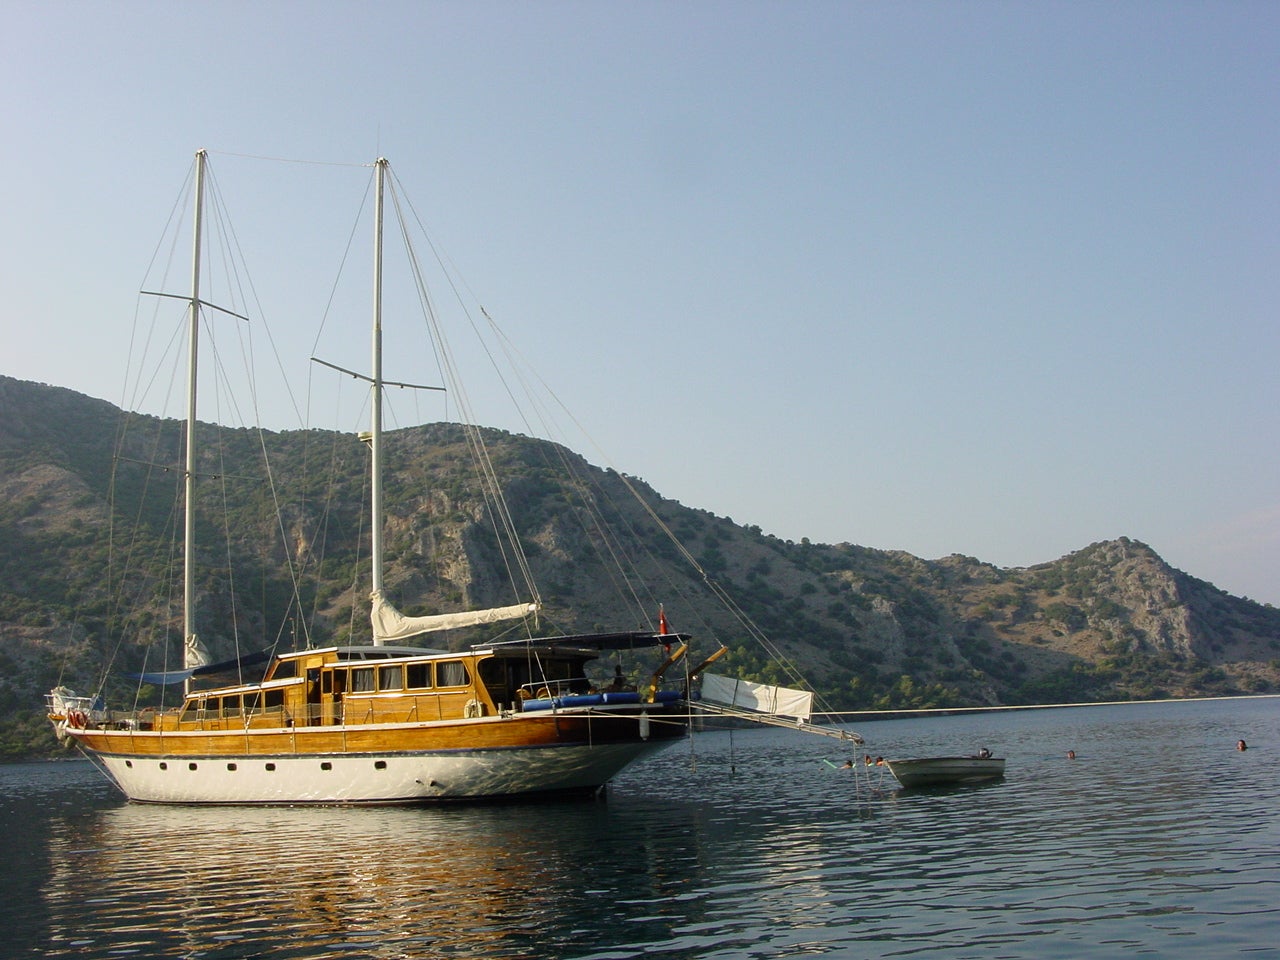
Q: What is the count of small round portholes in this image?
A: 7